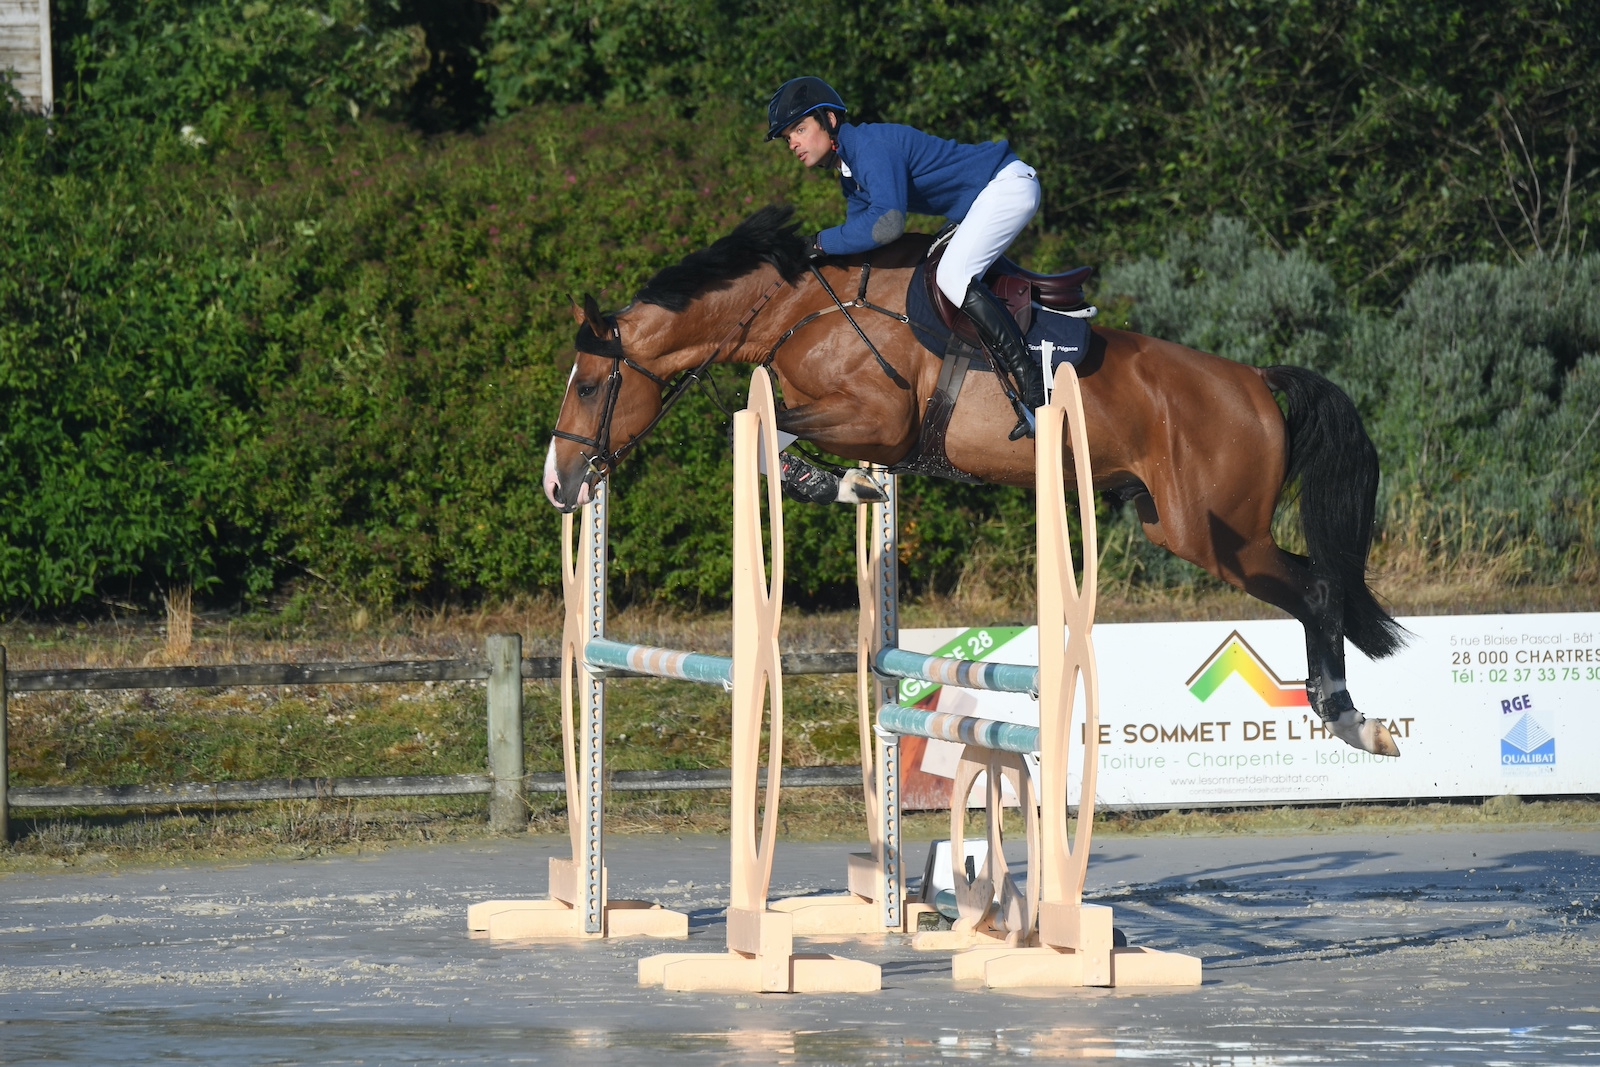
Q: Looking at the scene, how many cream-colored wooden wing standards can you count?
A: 4